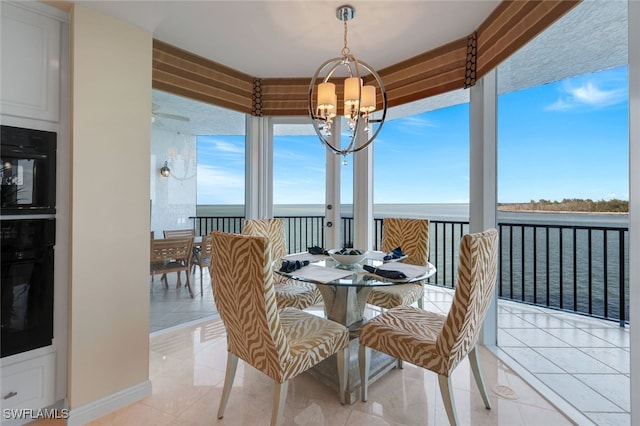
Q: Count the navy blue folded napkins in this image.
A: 4